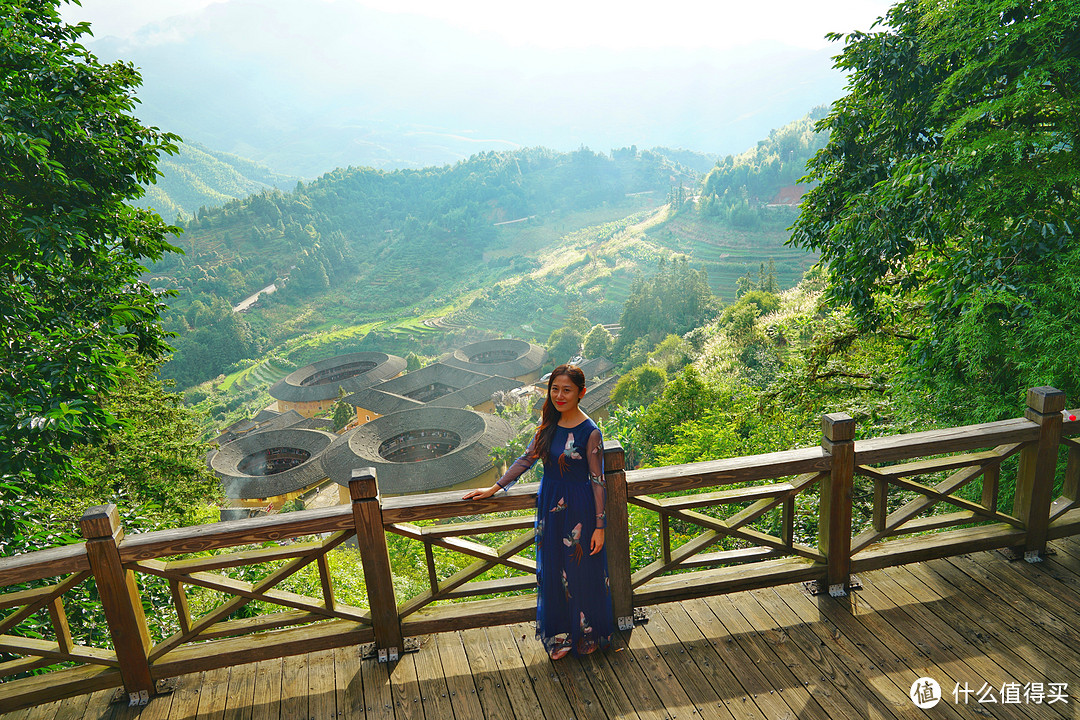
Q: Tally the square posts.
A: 5